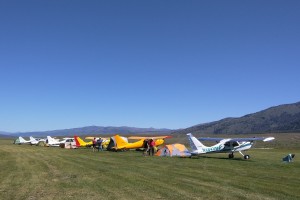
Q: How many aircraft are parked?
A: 6